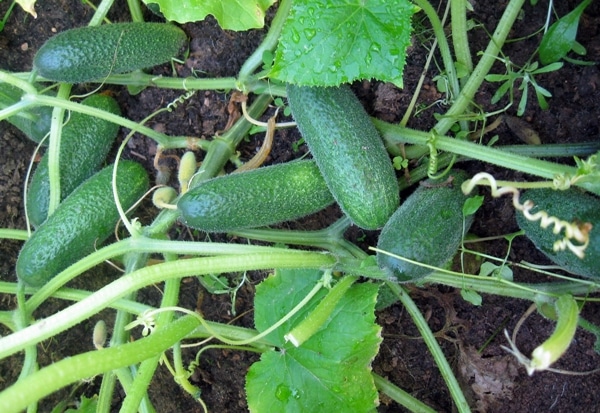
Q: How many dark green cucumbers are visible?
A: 8